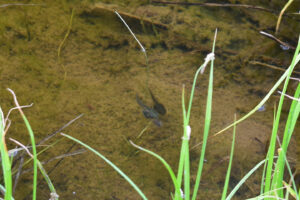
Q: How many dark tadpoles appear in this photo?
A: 2